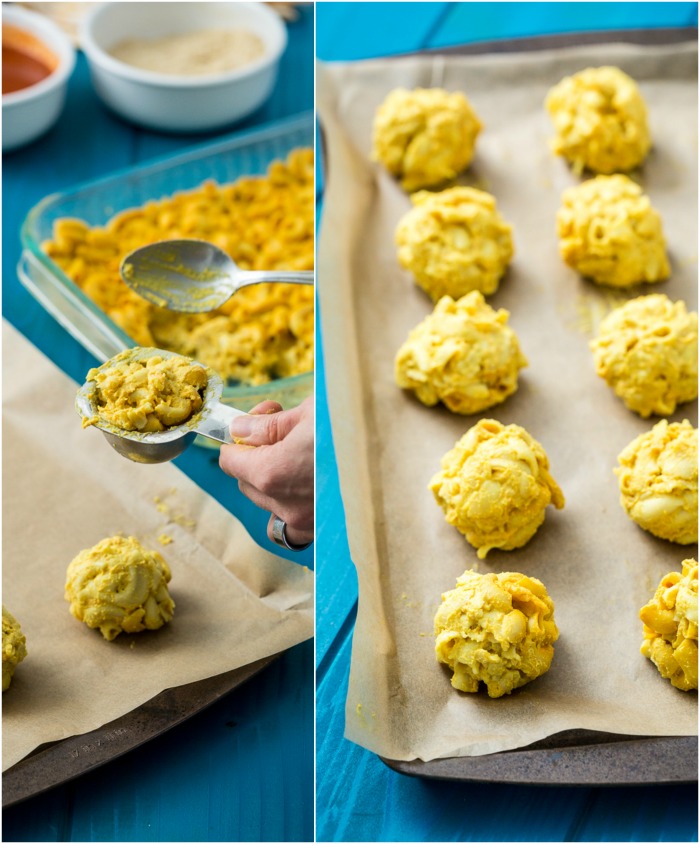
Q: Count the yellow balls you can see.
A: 12